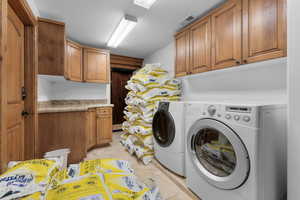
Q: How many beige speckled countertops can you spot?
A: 1